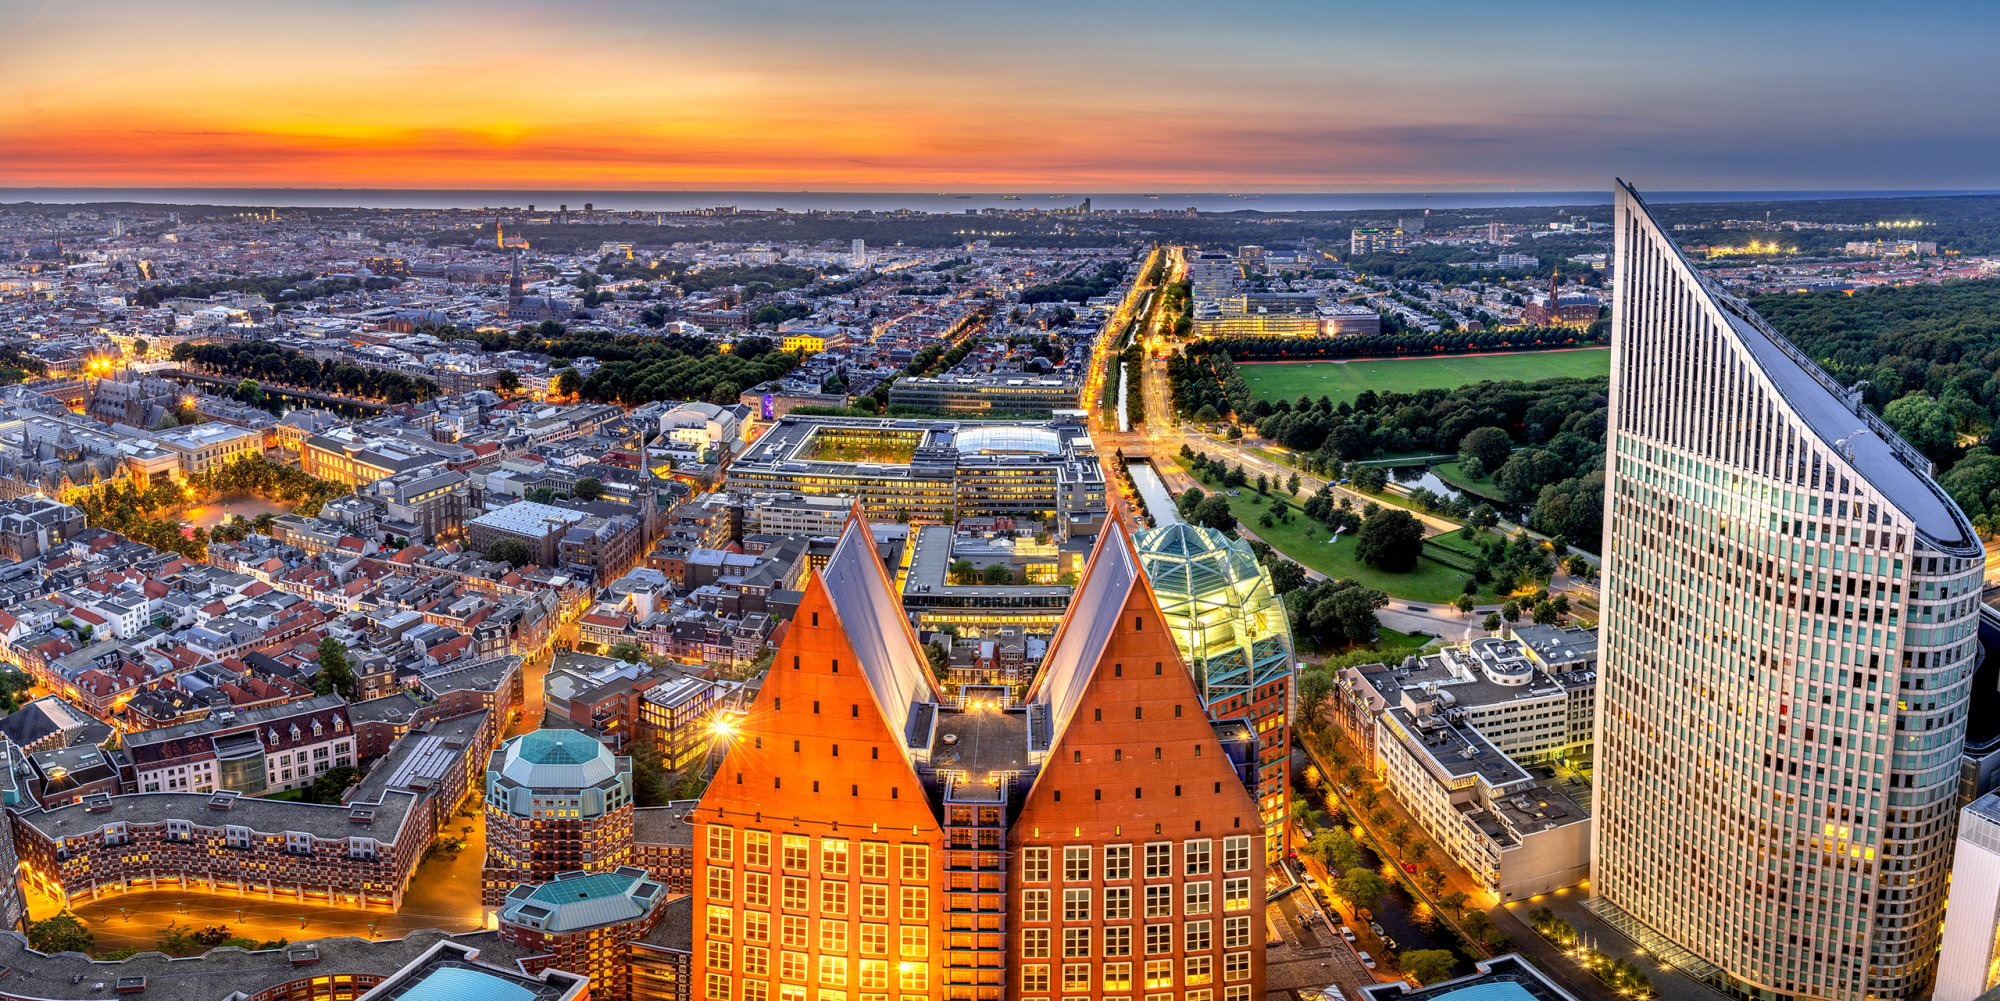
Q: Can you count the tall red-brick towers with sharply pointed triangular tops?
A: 2